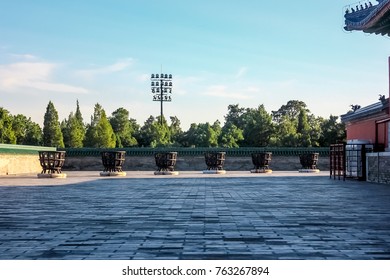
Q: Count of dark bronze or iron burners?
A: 6